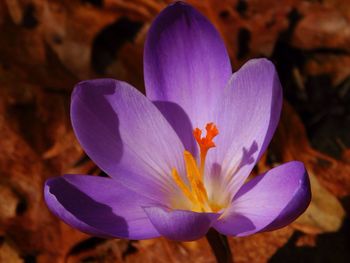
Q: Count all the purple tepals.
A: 6